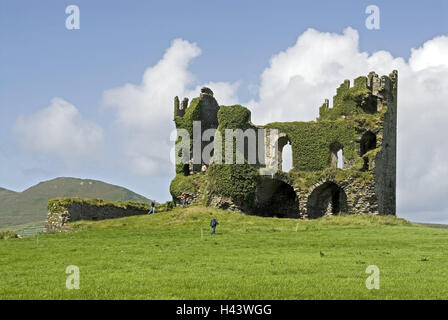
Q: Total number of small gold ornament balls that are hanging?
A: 0